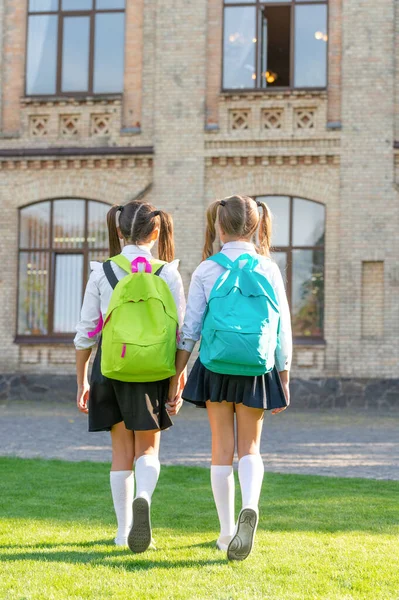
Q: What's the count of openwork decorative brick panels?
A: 6